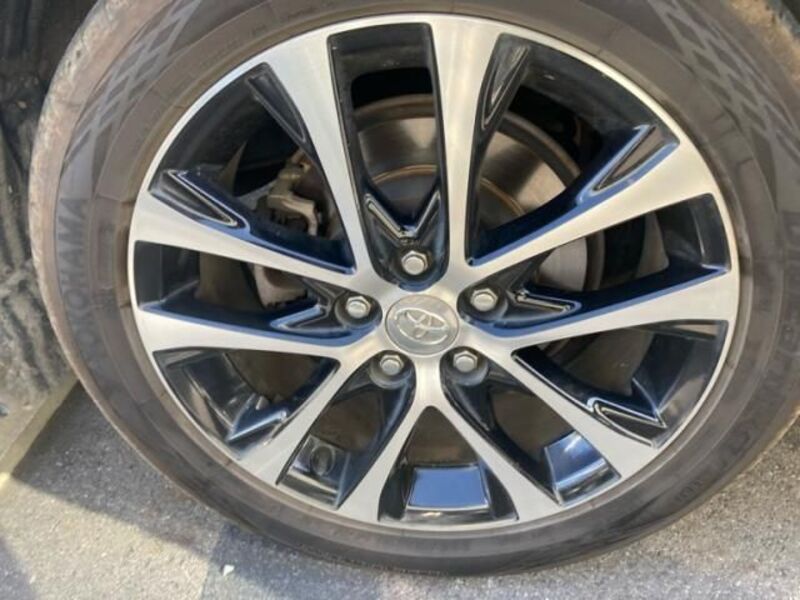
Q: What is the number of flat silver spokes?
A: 10